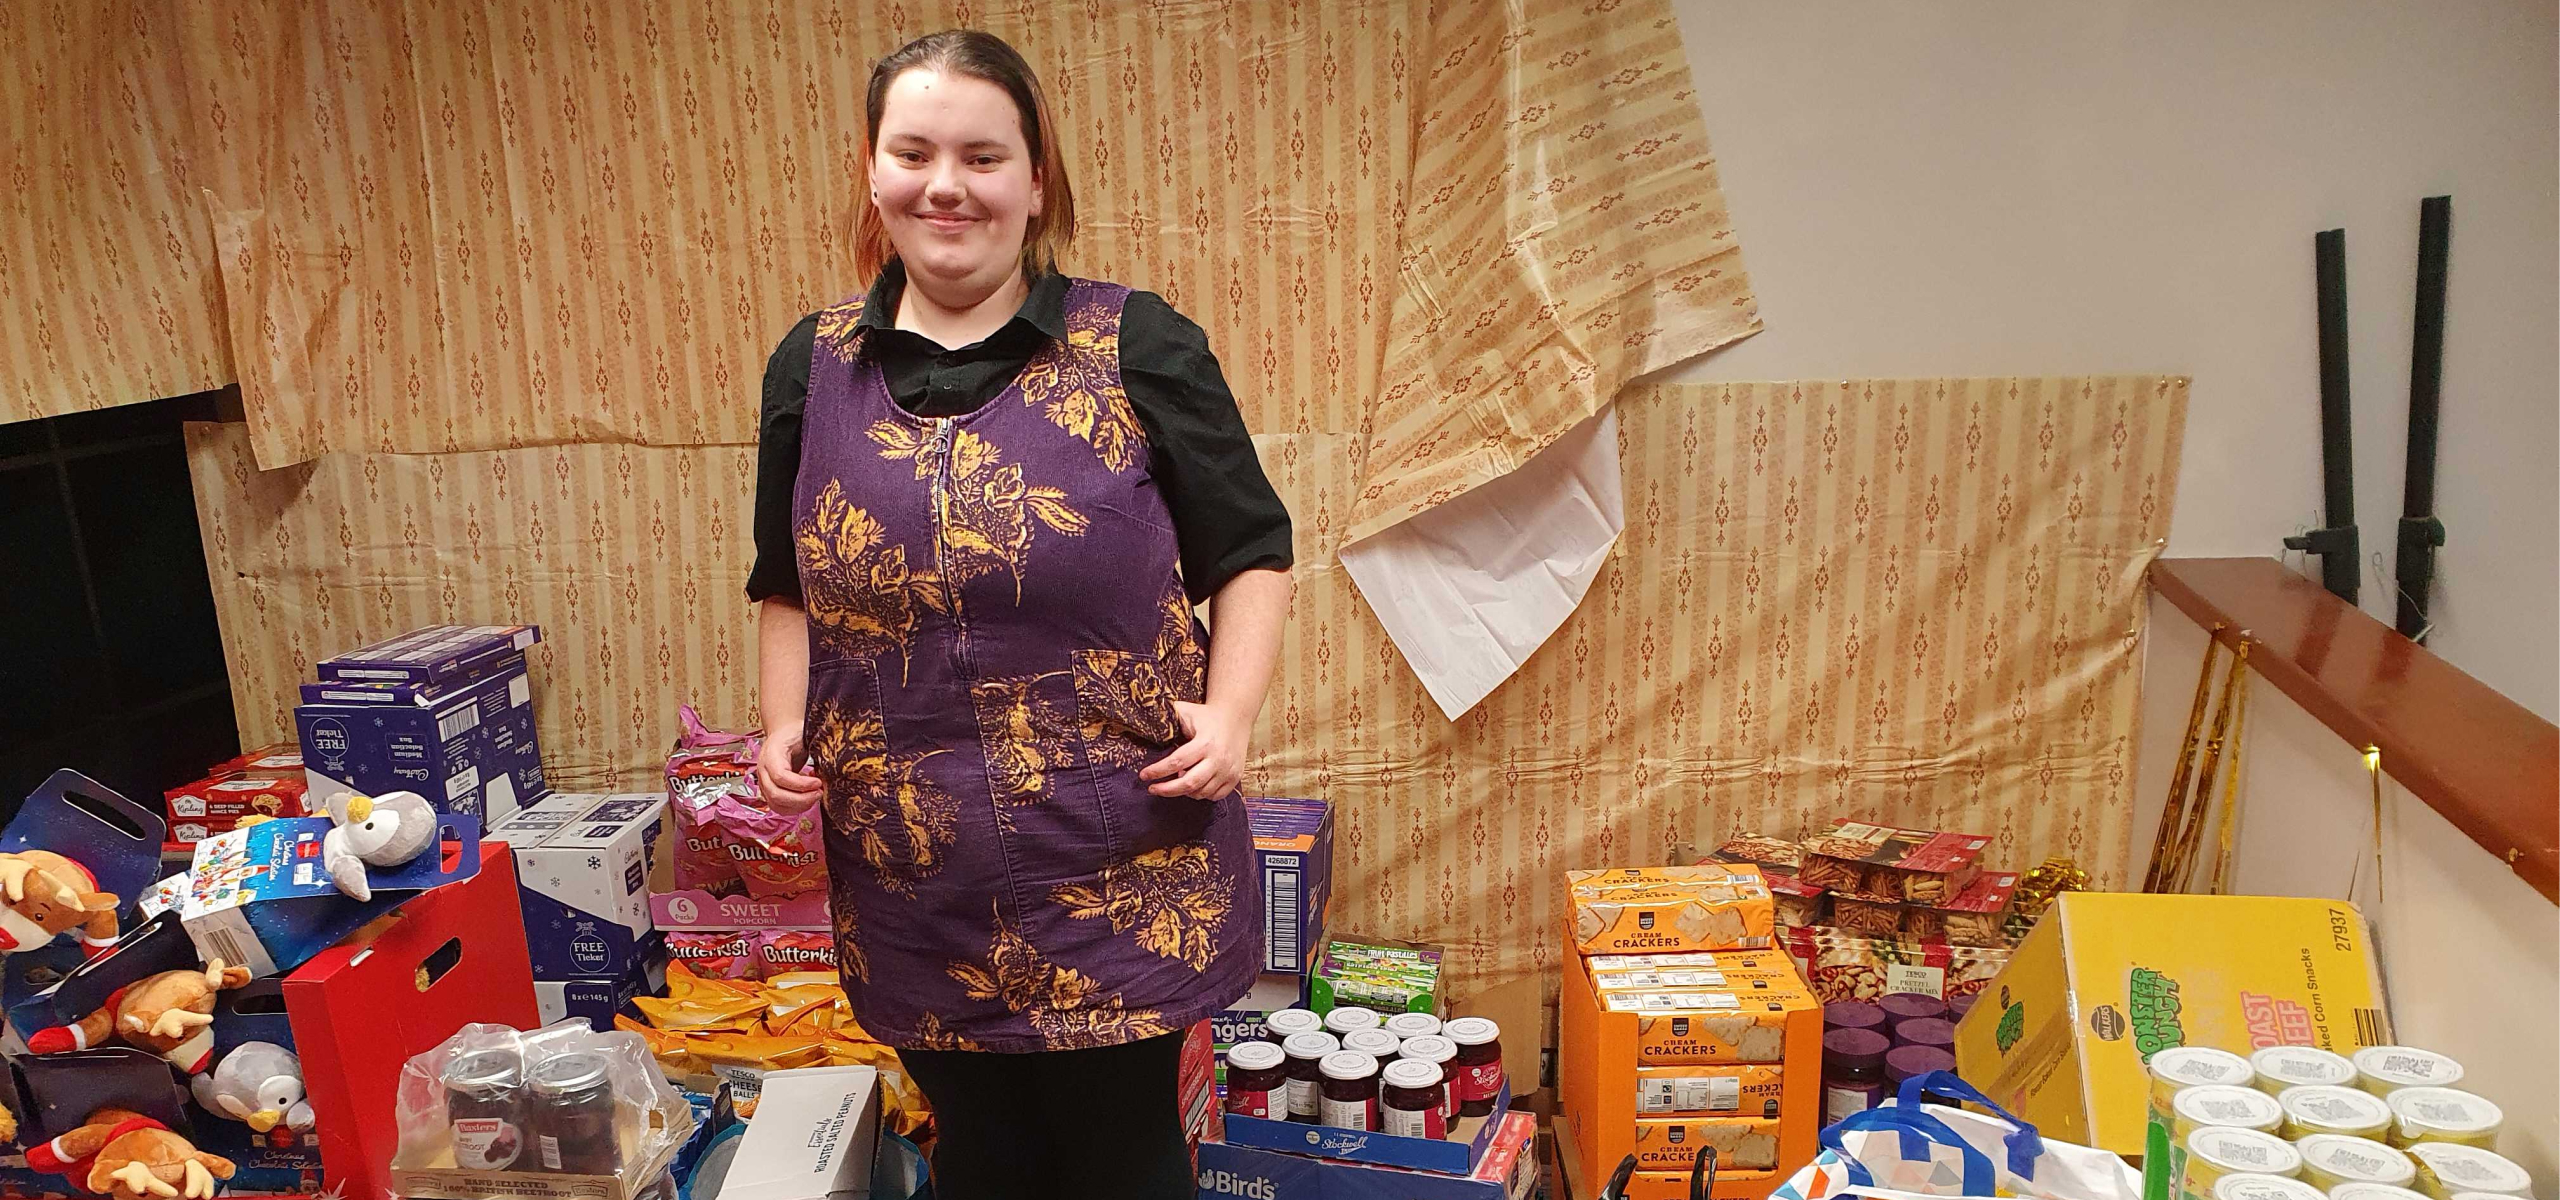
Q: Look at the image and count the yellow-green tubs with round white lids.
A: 12